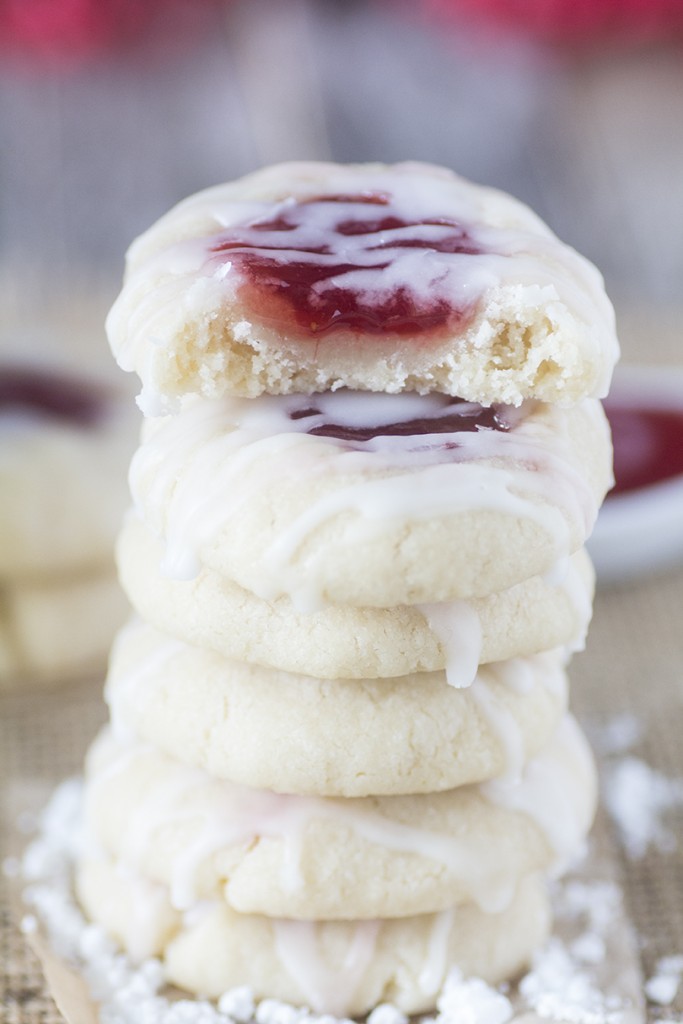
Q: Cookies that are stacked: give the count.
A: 6